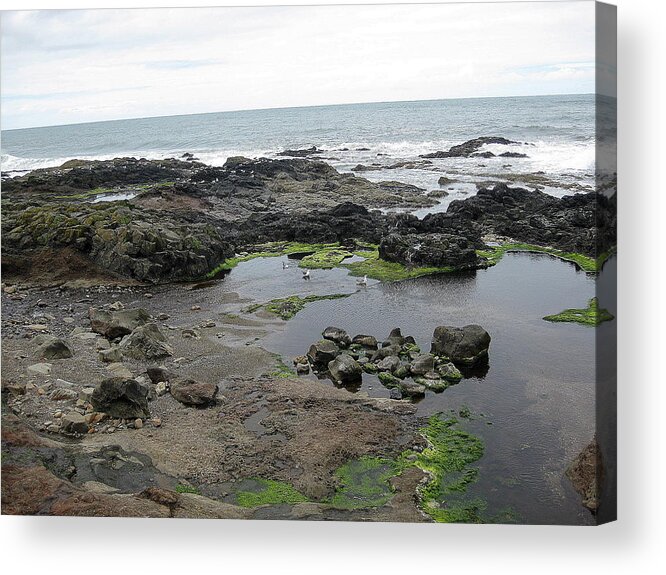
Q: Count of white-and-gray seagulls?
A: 3